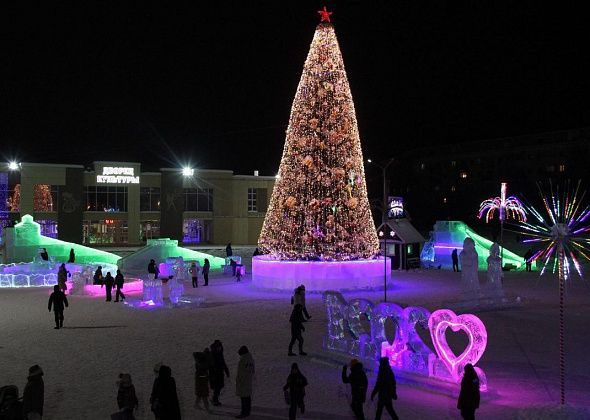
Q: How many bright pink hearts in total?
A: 1